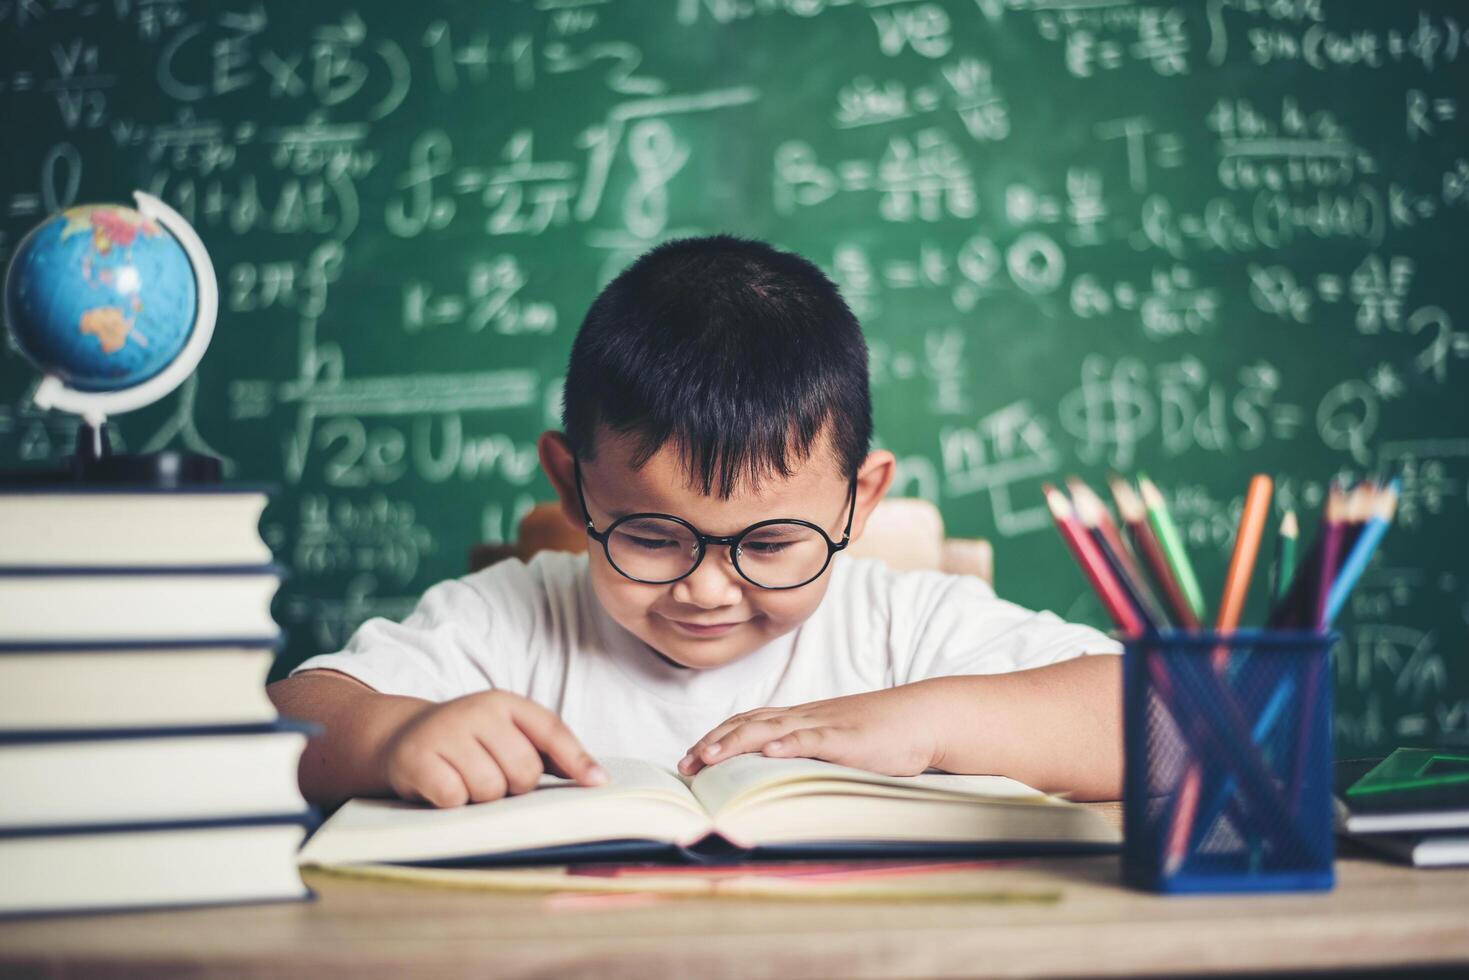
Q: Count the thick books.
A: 6